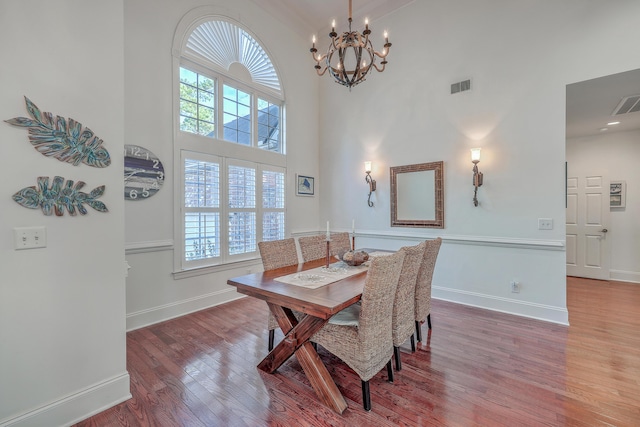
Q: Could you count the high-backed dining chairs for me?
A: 6